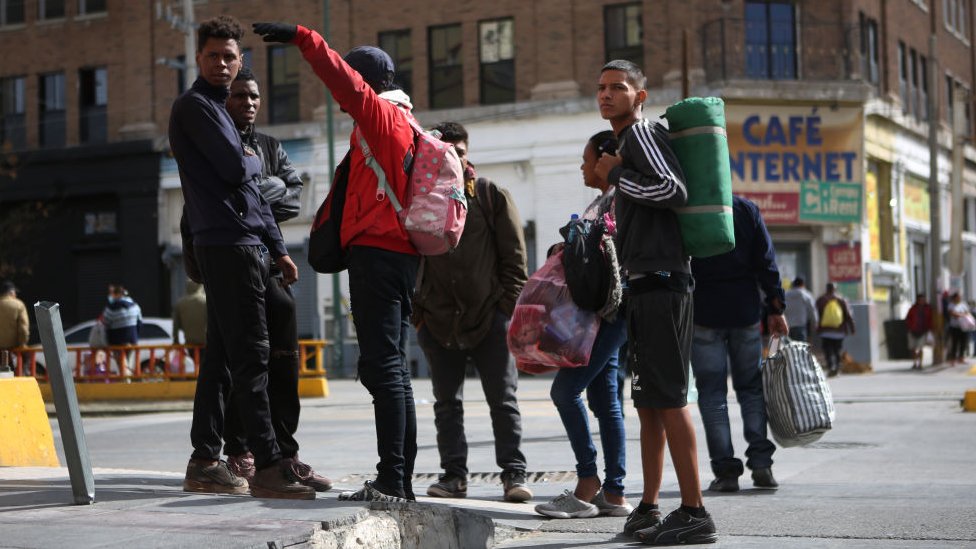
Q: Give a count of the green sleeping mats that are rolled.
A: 1